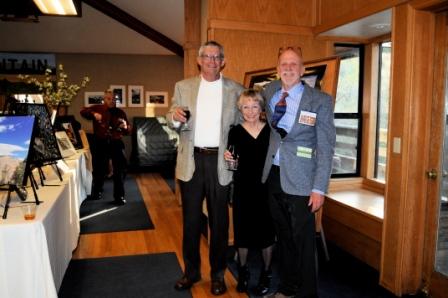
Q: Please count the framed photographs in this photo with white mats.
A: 4